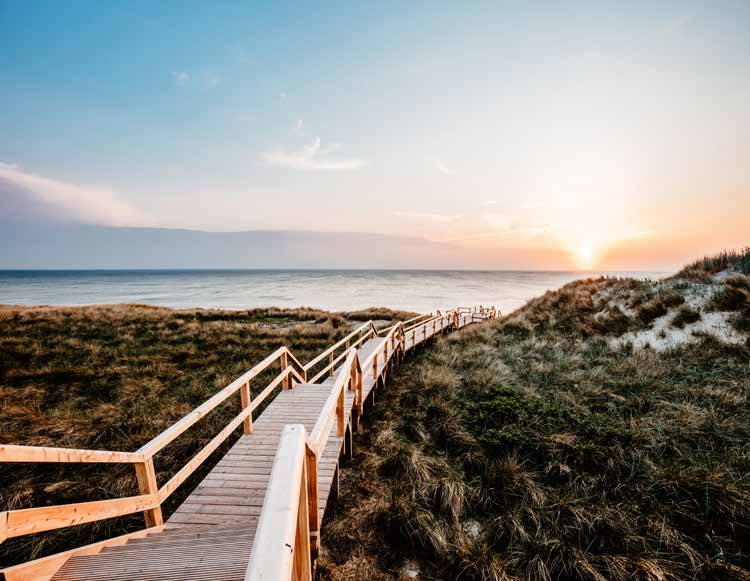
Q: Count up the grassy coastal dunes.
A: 2